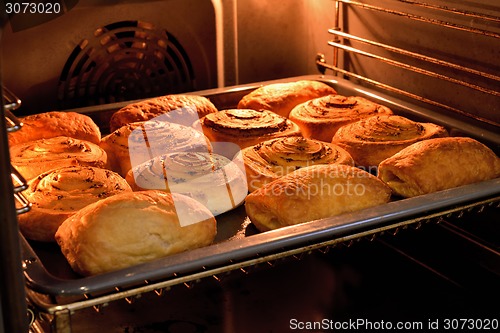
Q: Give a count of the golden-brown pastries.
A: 14